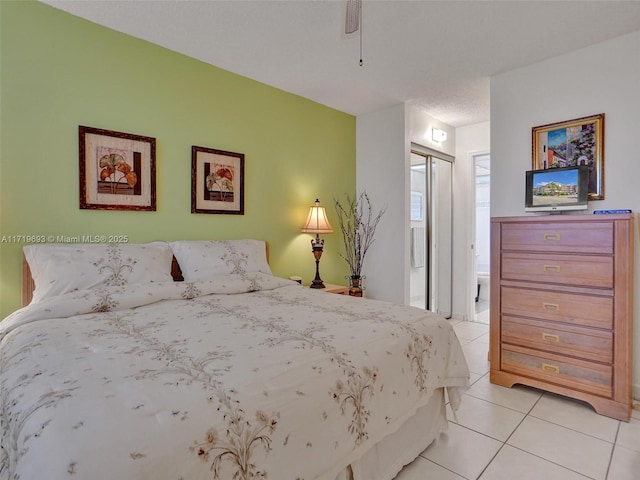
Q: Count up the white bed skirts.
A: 1